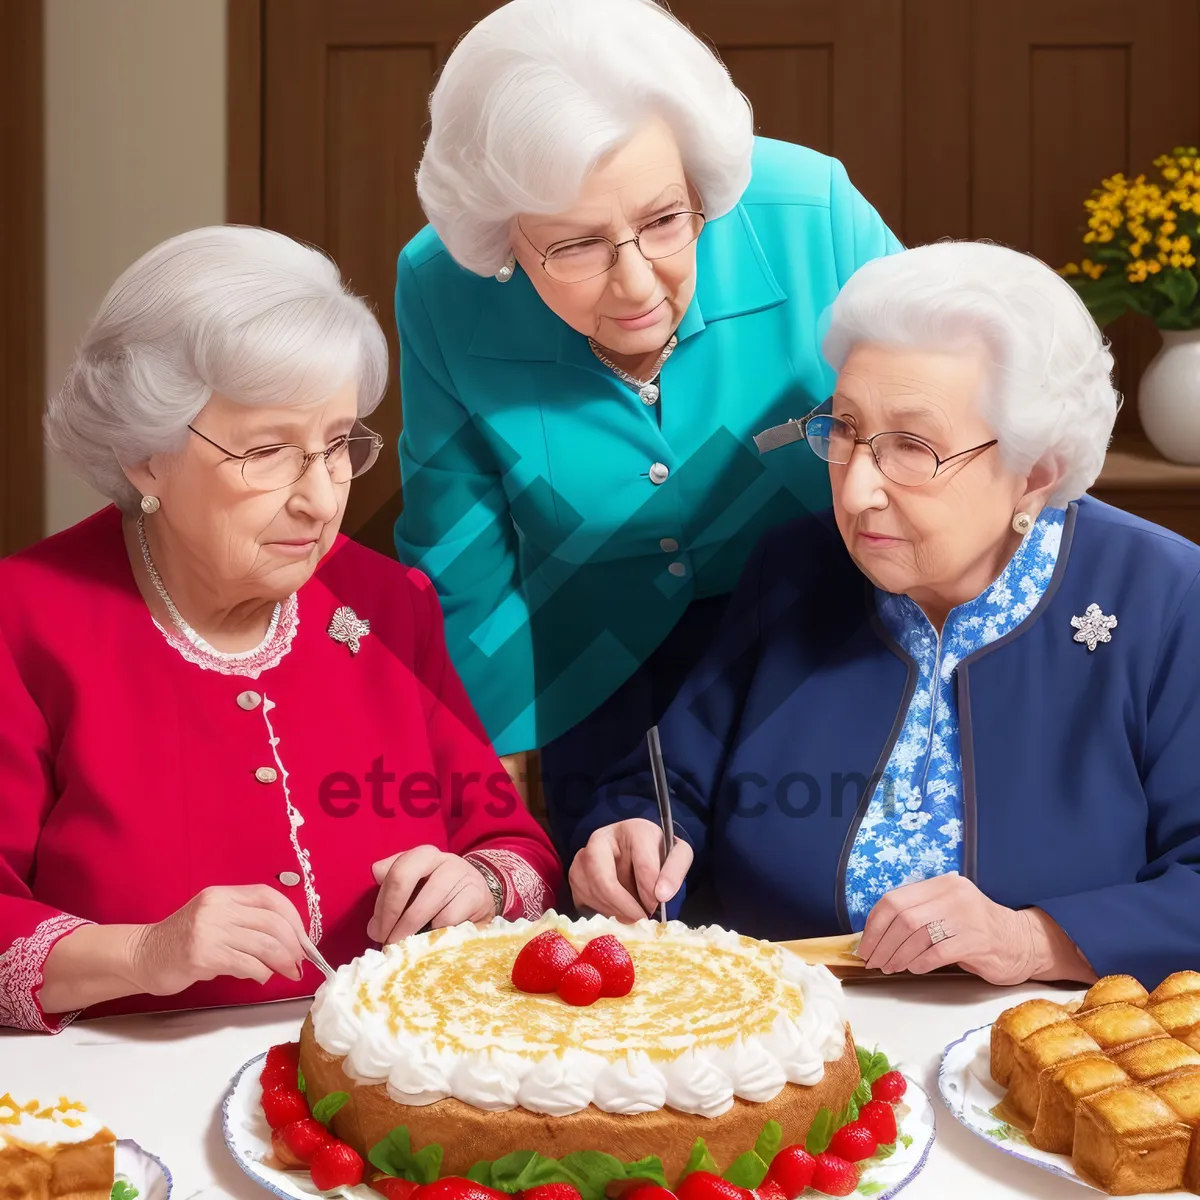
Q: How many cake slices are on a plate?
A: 1